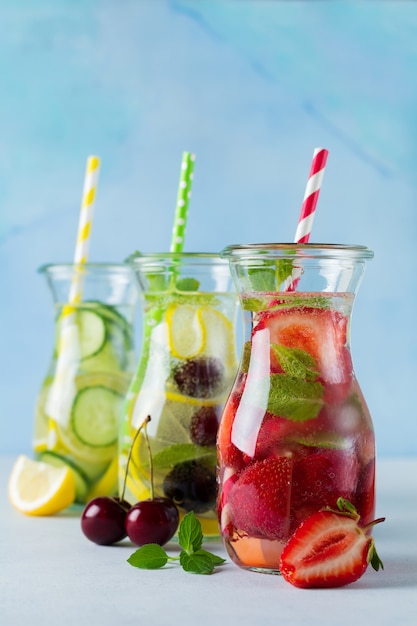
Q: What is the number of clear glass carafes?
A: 3